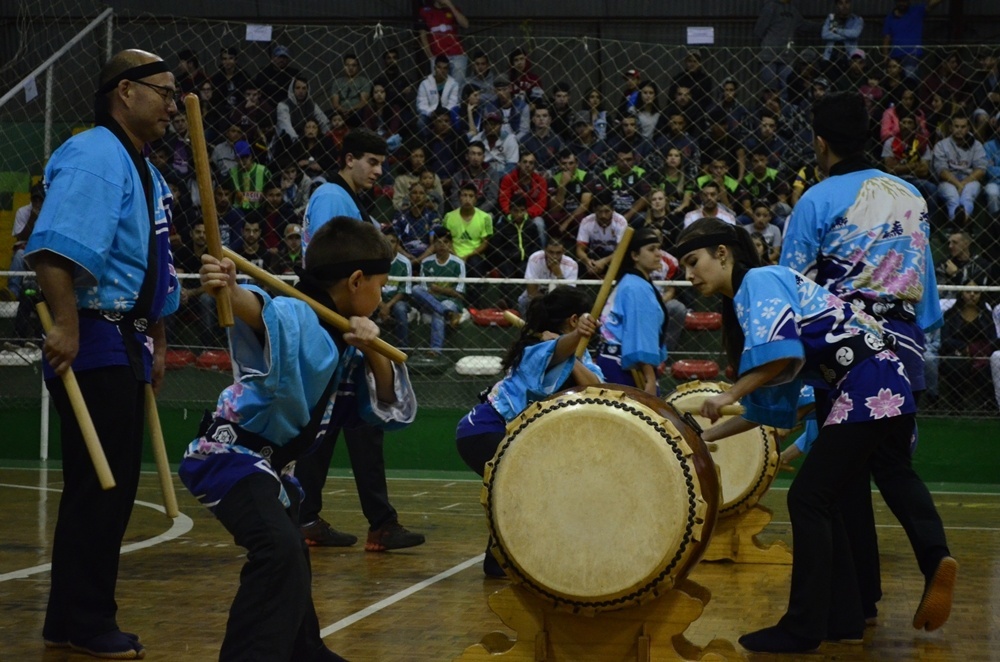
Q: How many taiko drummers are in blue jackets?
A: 7